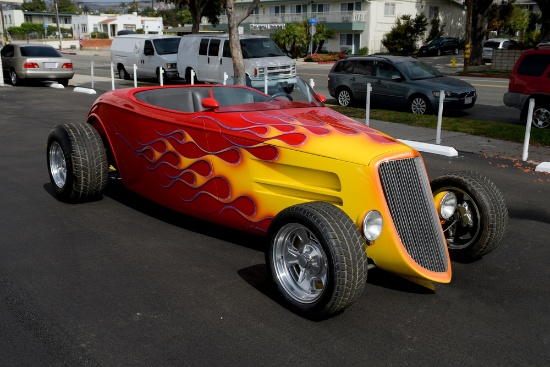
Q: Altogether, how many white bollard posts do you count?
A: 11